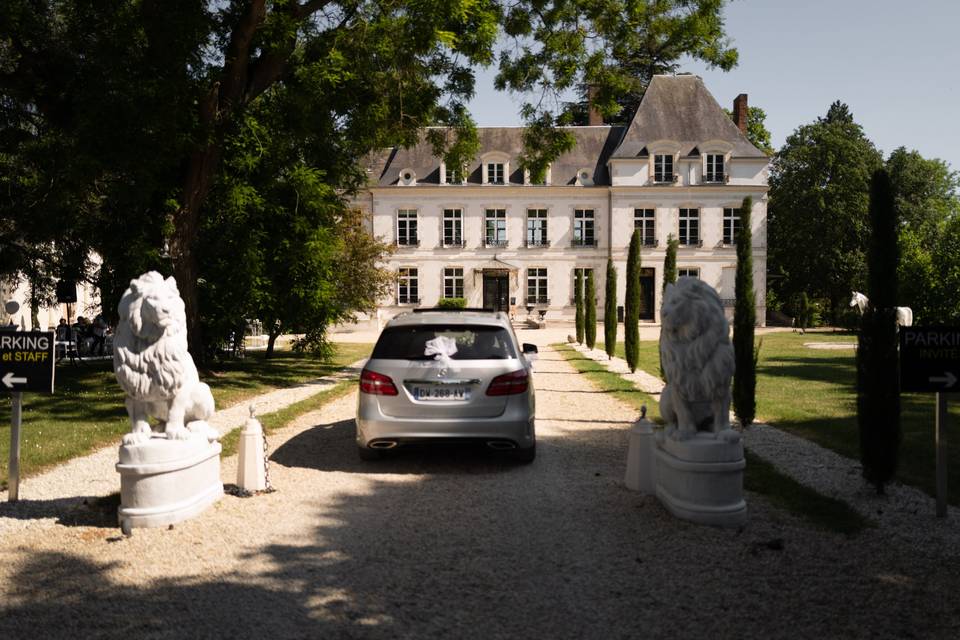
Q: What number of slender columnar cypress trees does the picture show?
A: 7